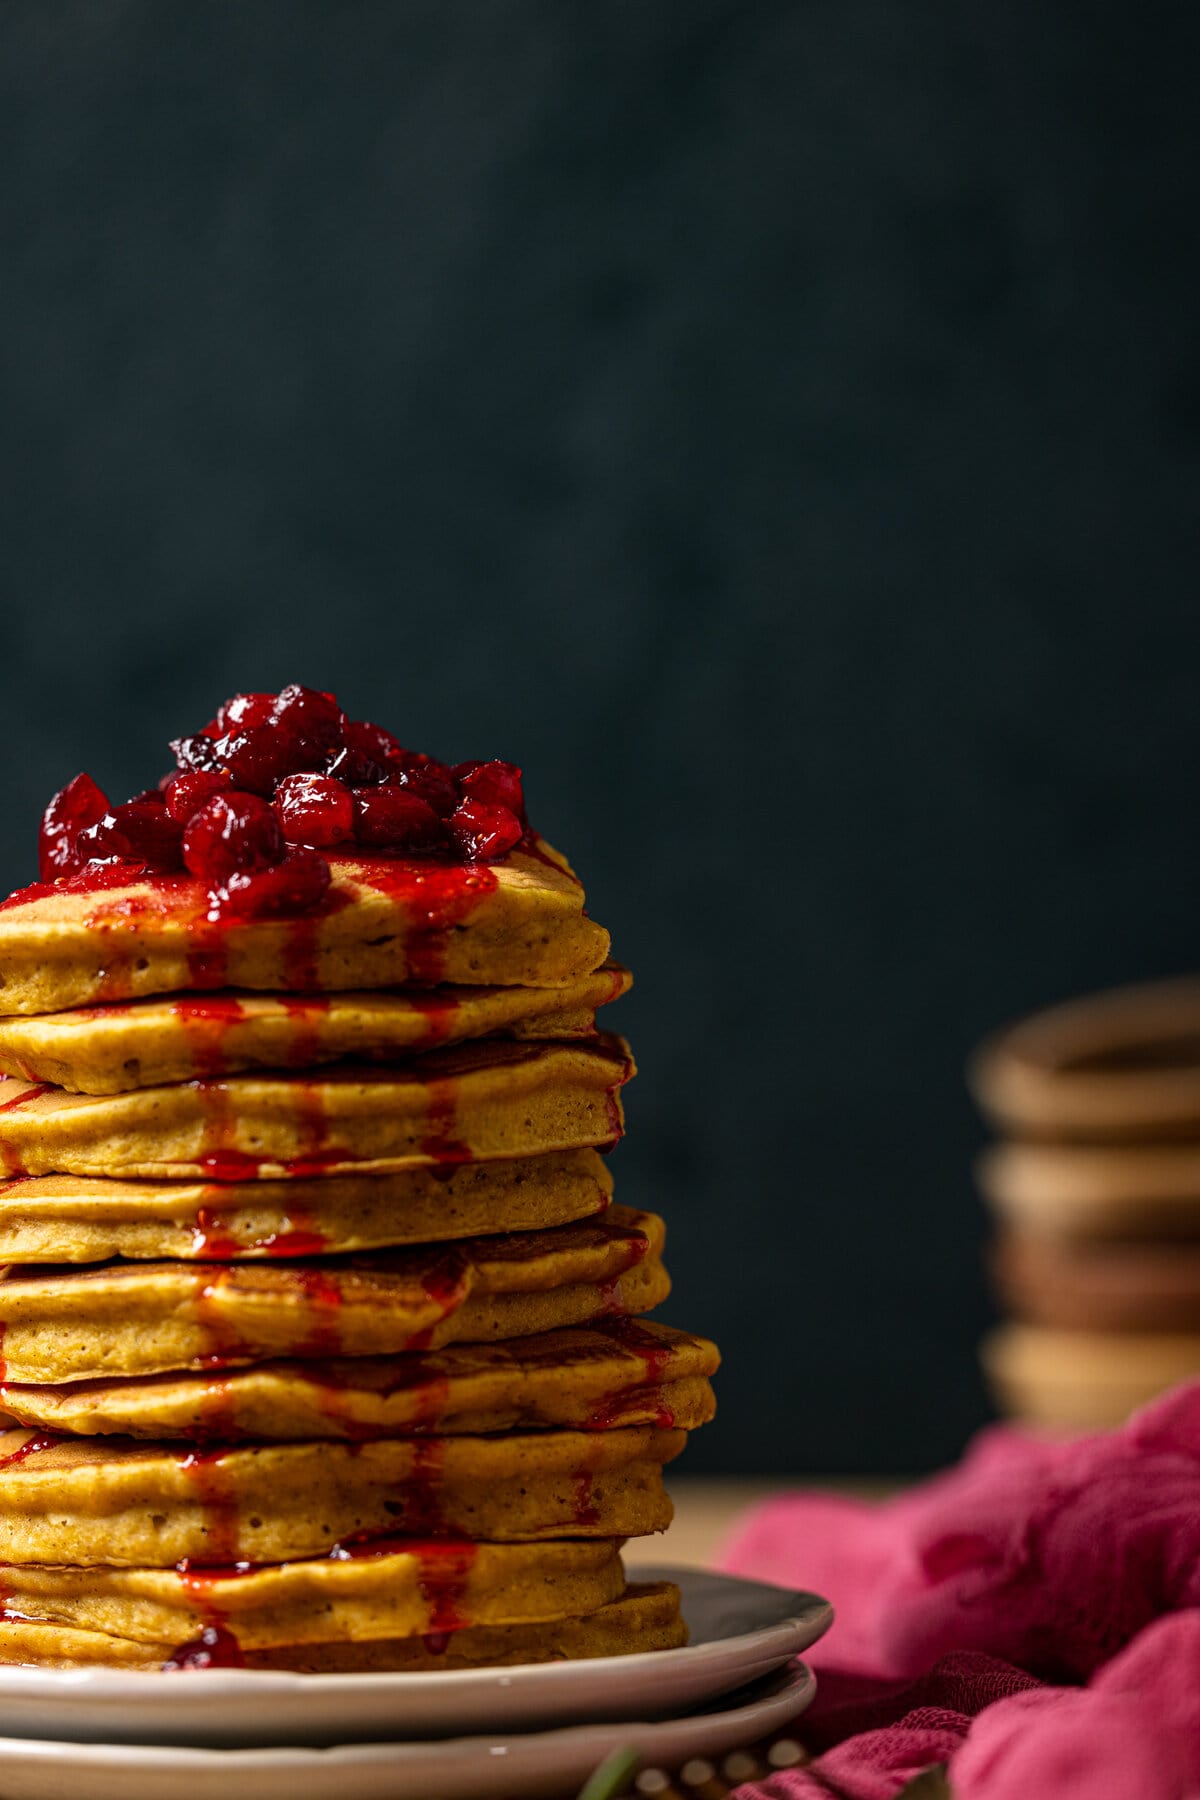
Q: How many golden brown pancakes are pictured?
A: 9